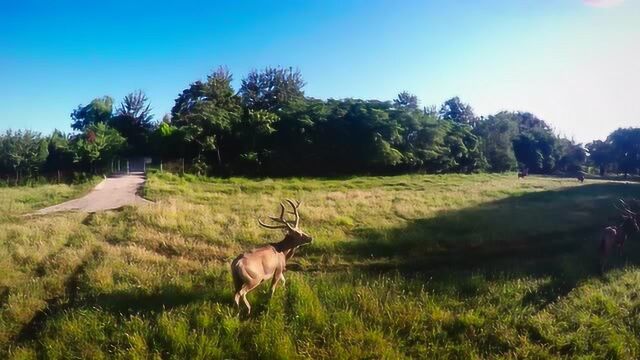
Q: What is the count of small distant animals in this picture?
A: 2